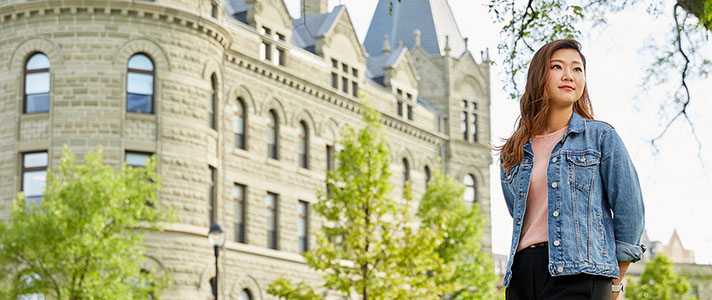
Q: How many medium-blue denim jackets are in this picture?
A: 1